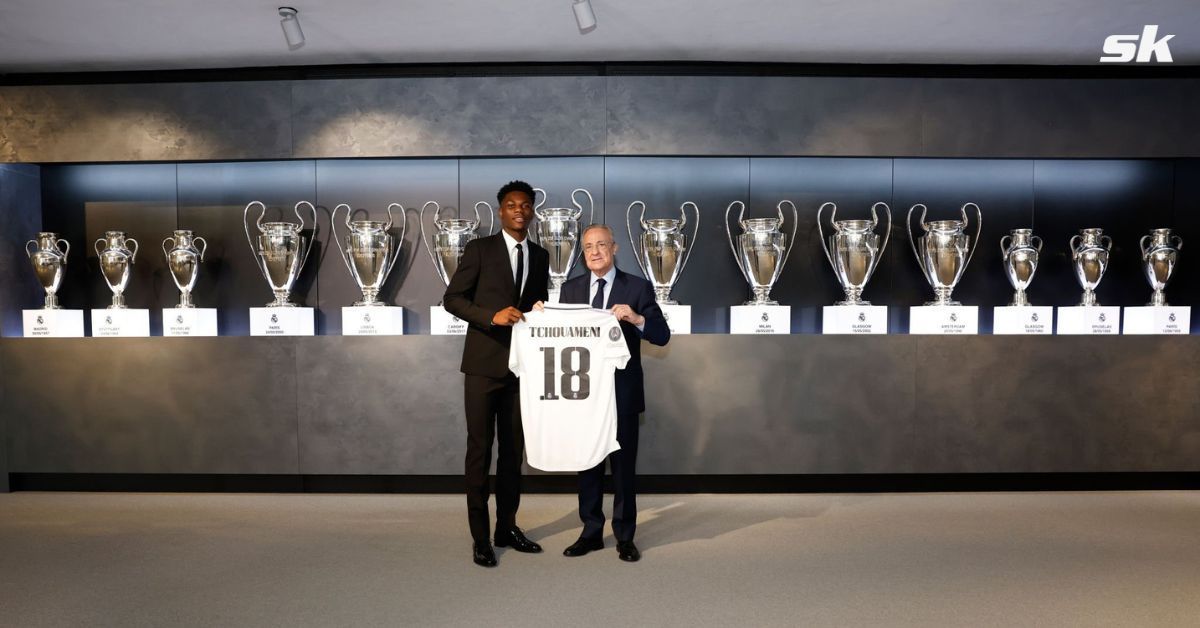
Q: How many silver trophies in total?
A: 14